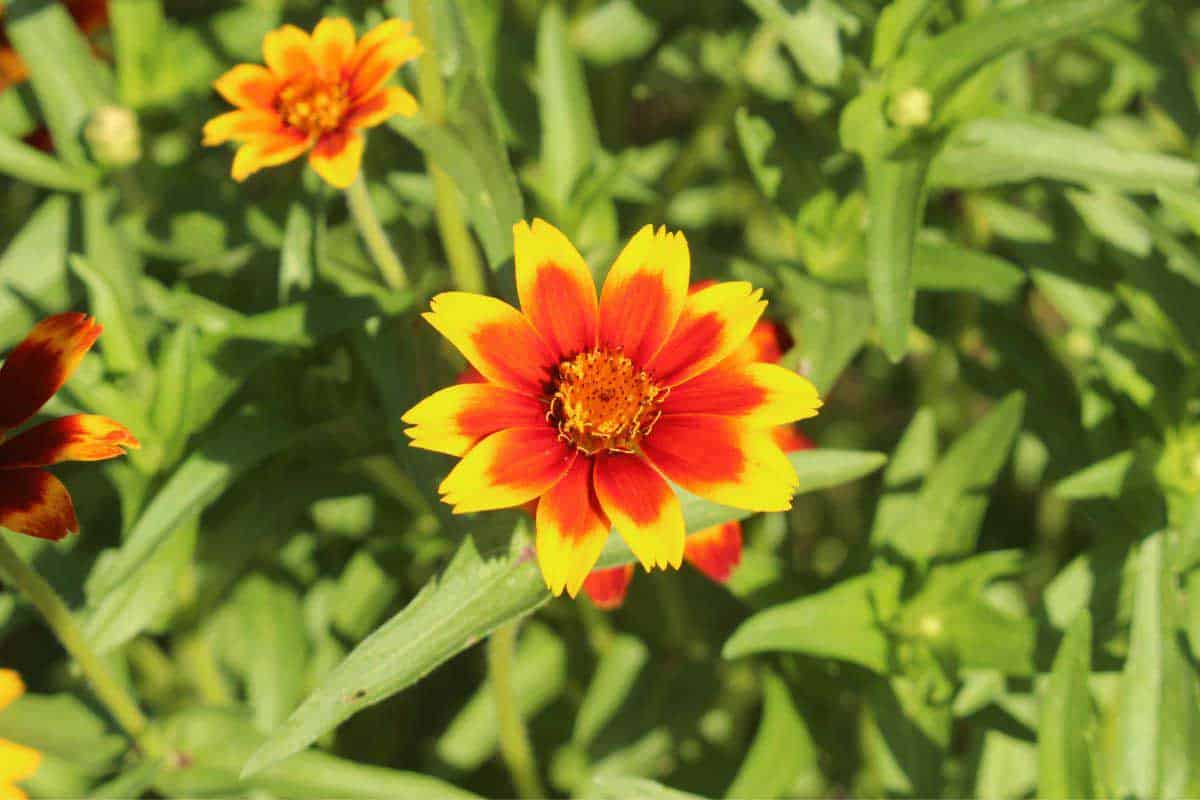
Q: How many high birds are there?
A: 0